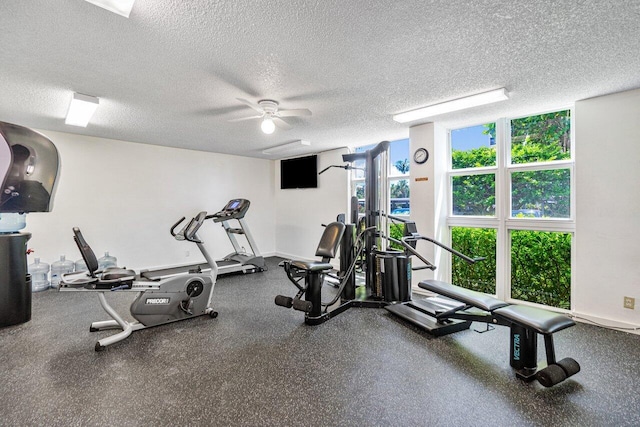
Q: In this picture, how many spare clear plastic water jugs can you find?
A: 4